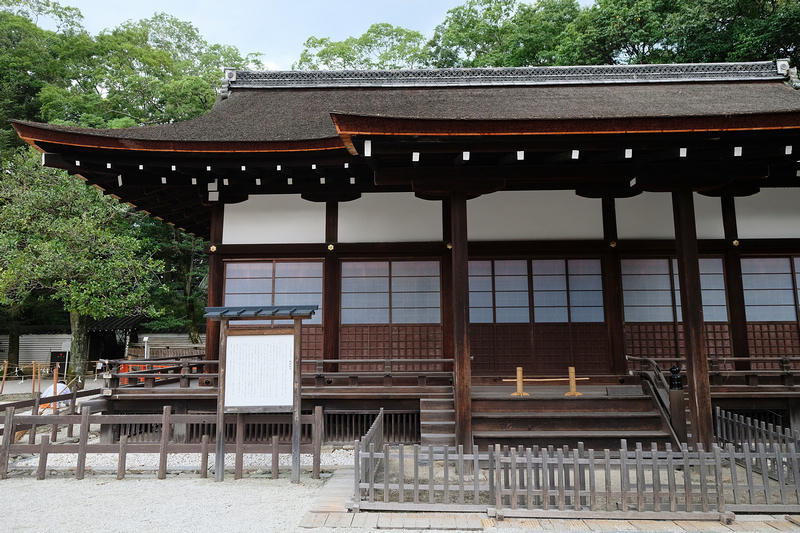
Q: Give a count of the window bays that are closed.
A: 5